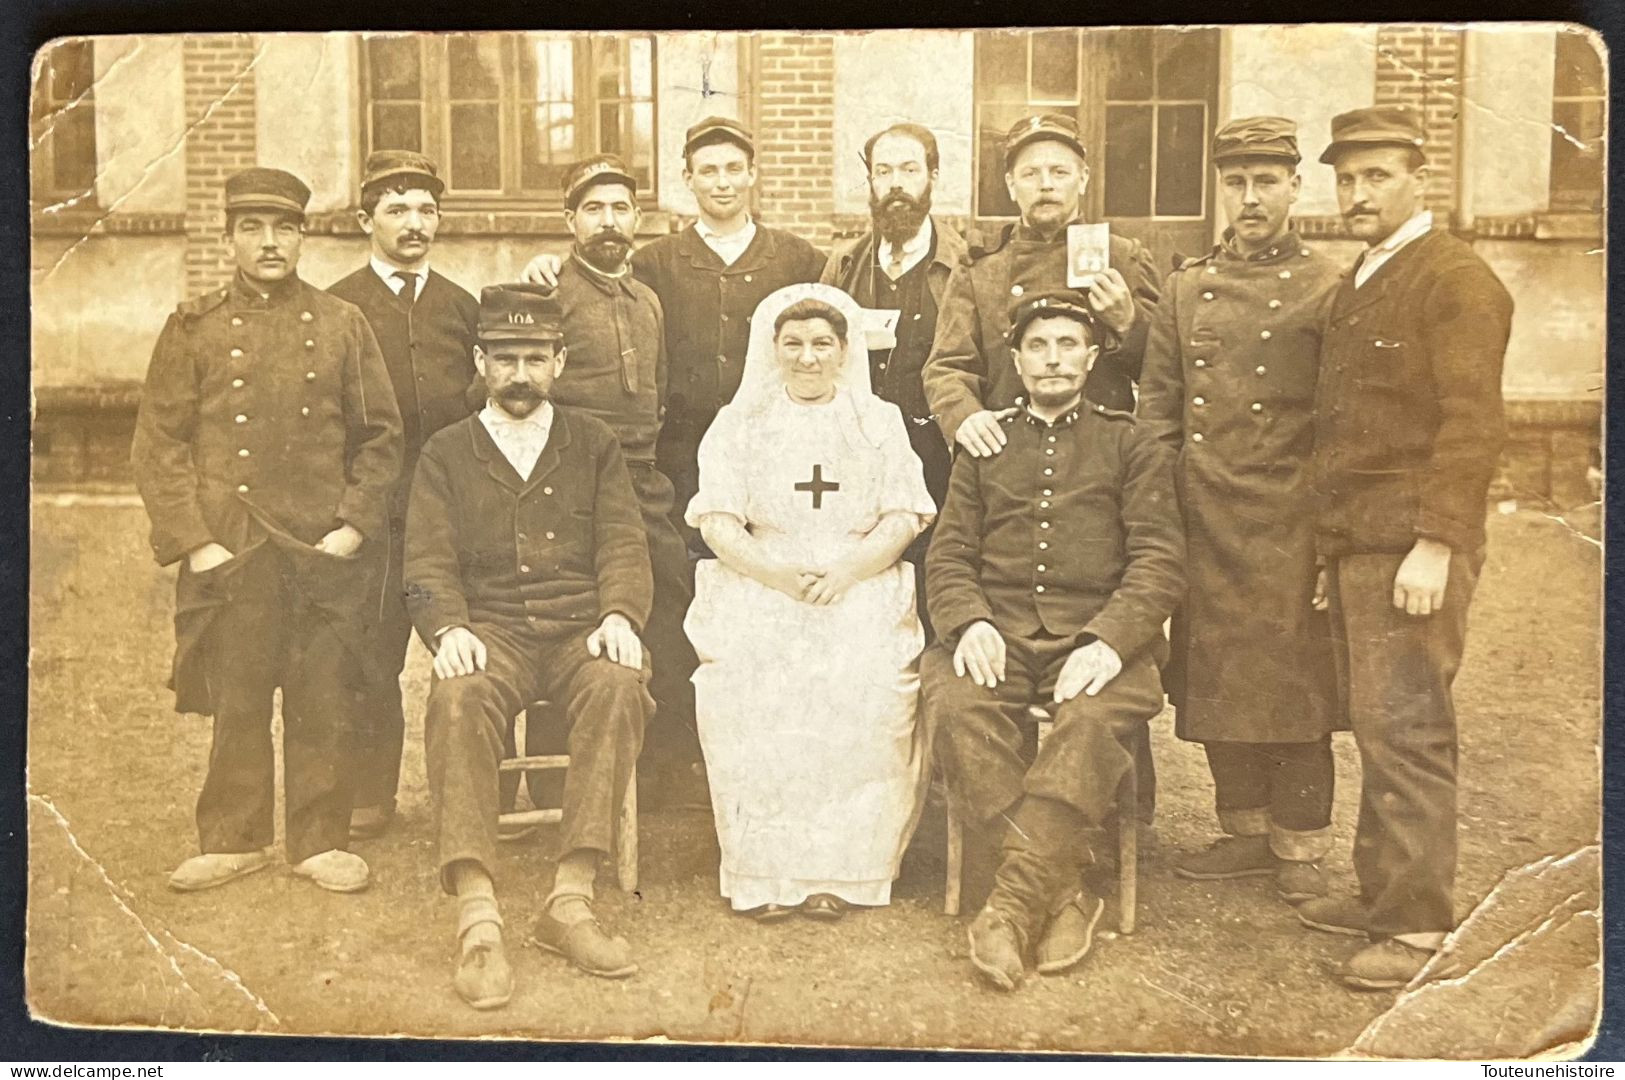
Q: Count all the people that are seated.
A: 3